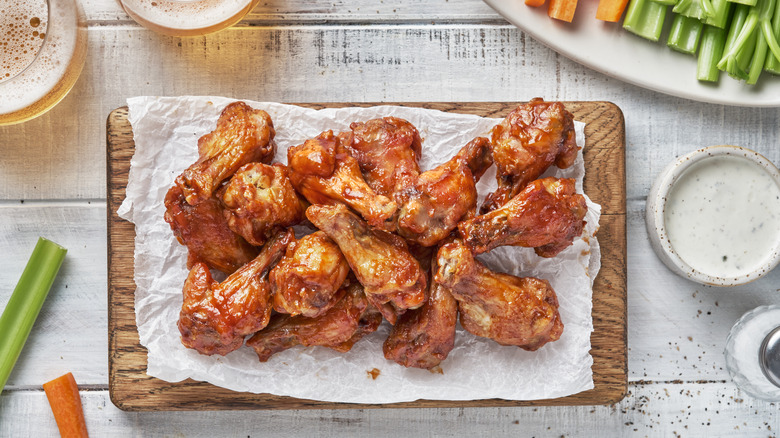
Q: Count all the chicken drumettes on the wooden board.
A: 14